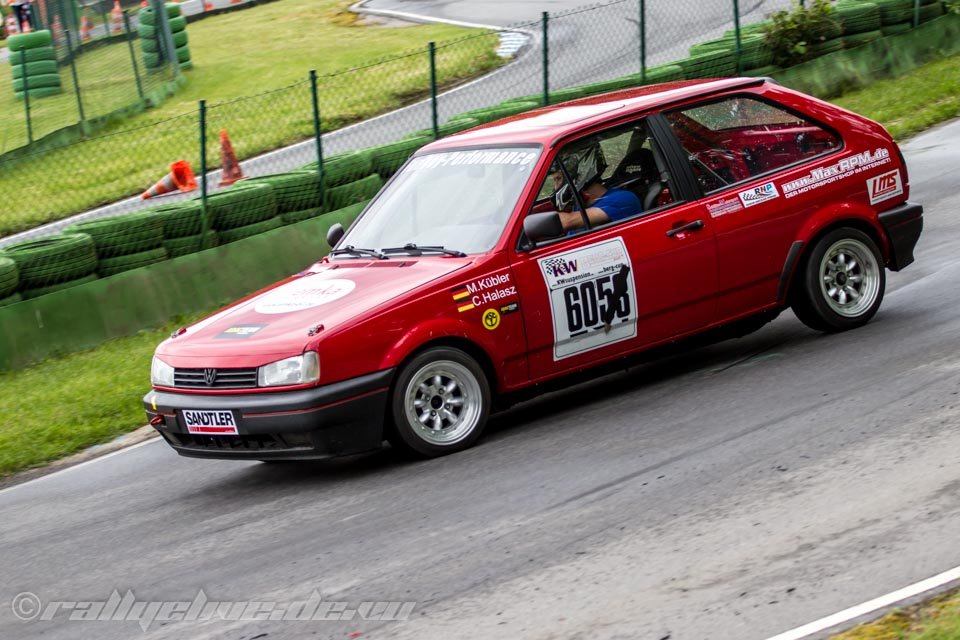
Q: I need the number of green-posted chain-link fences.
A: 2